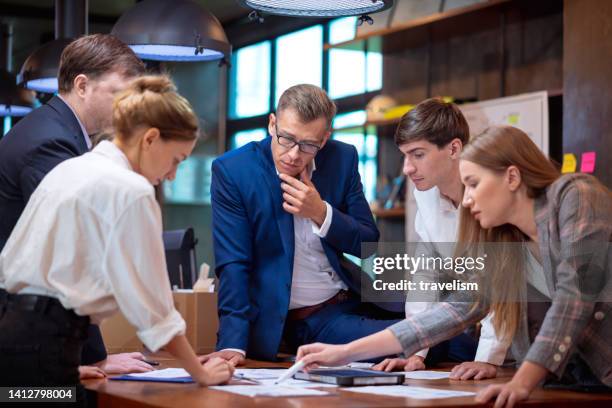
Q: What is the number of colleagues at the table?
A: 5